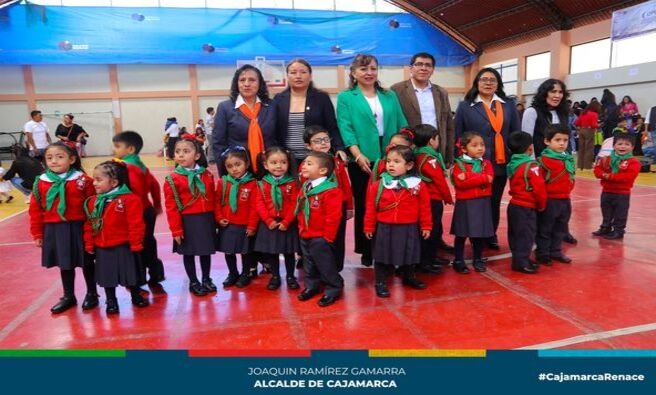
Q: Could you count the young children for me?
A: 15